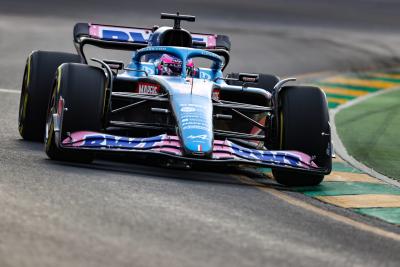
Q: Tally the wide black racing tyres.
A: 4